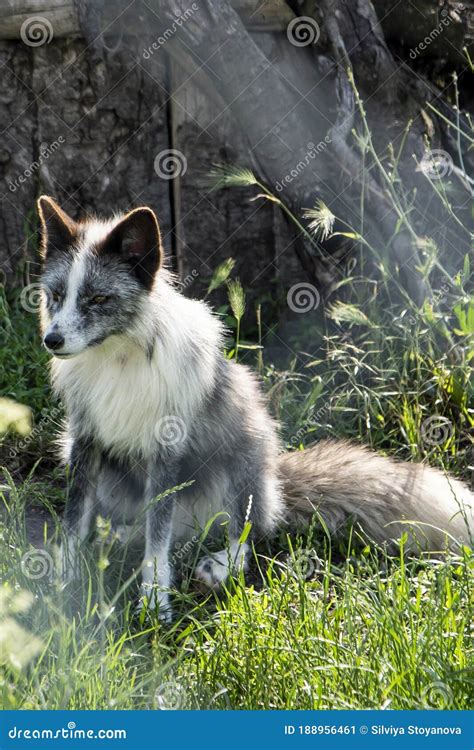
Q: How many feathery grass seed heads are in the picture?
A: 5